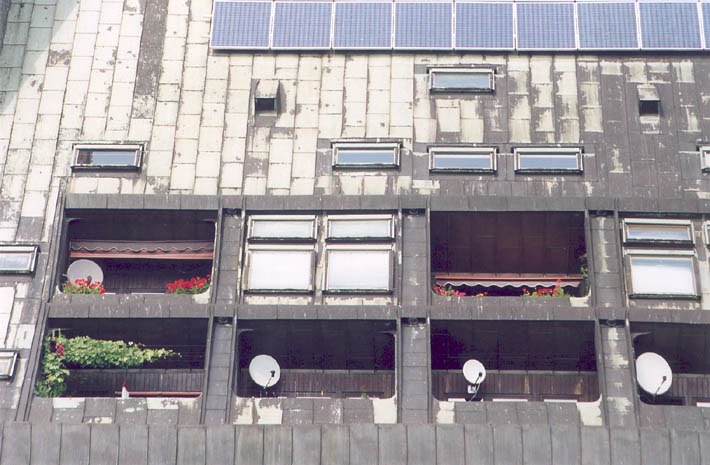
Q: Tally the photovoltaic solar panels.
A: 9